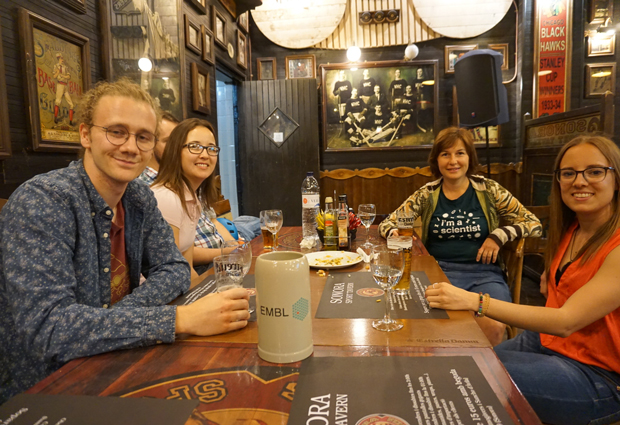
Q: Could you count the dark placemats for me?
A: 4